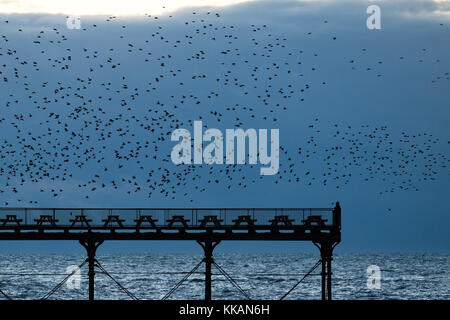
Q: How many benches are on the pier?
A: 10